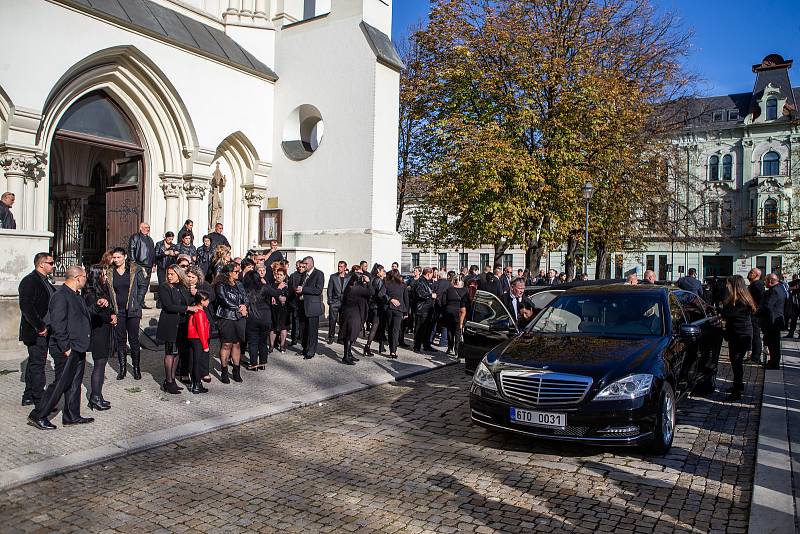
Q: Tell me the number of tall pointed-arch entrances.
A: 1